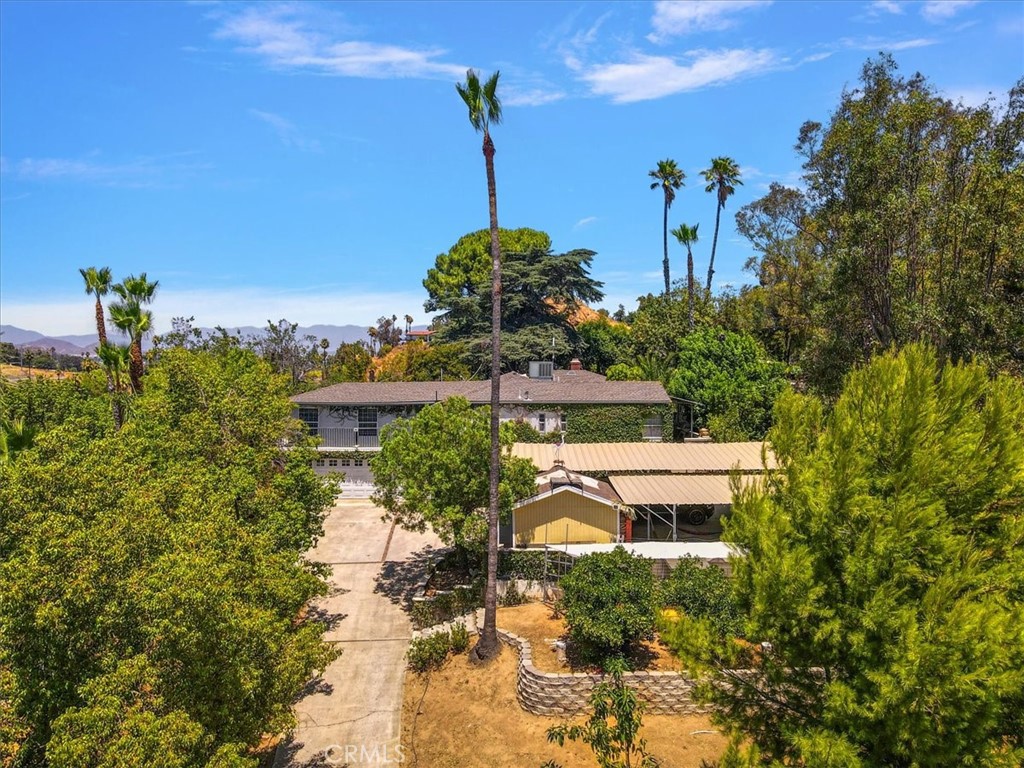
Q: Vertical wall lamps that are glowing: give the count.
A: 0